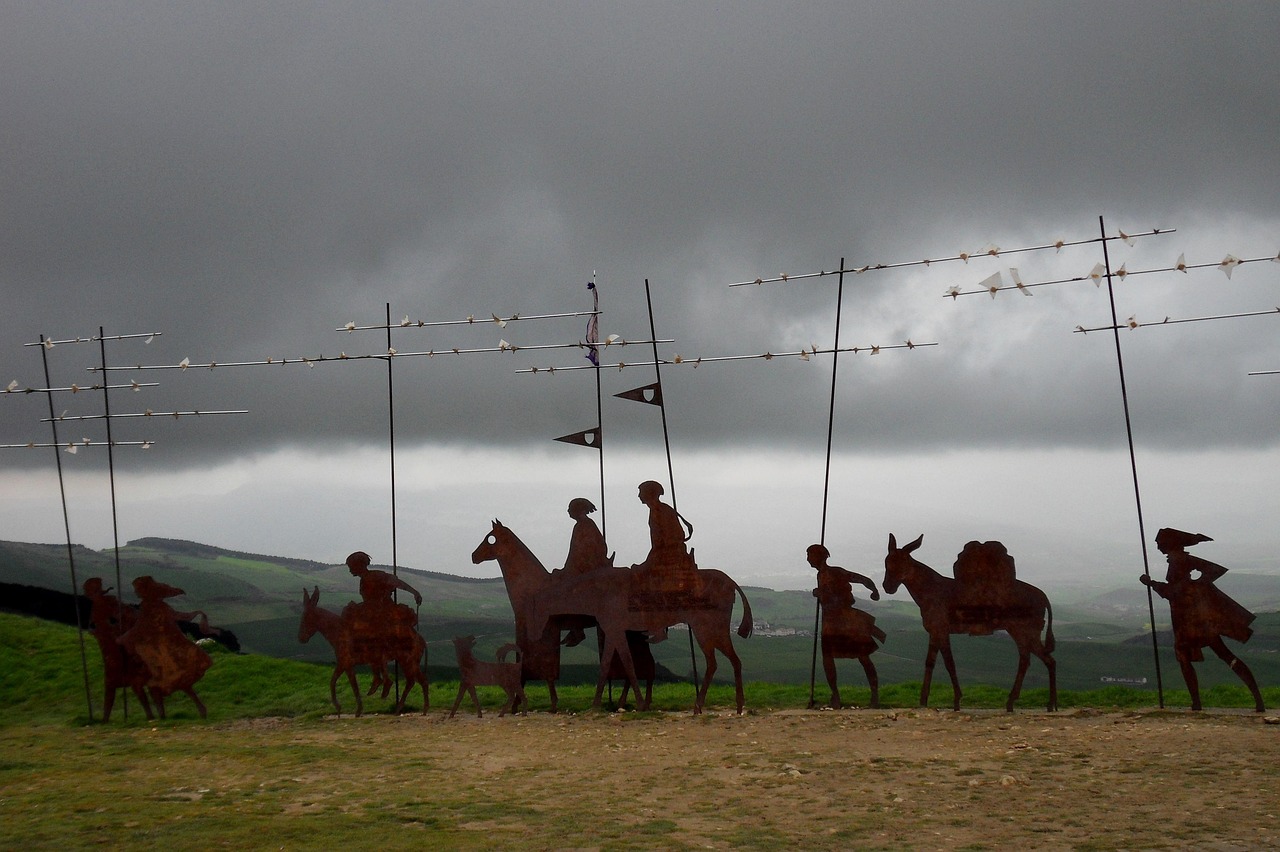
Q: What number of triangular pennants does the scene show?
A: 2